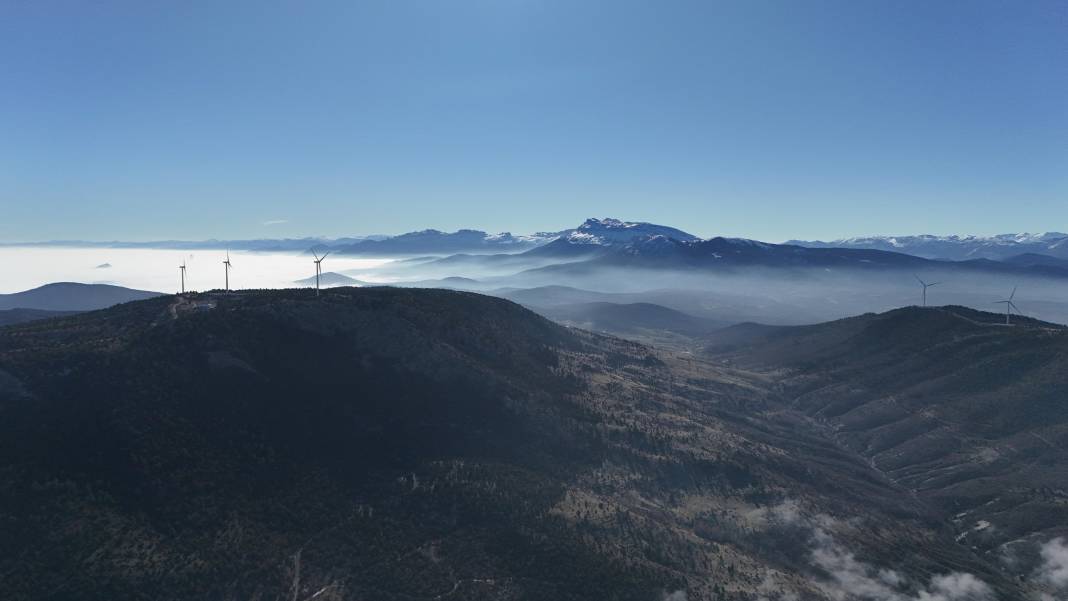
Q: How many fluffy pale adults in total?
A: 0